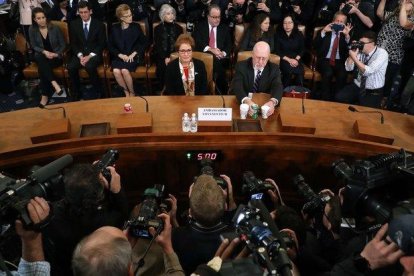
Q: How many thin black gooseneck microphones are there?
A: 5